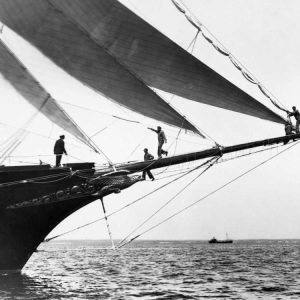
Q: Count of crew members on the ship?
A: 5